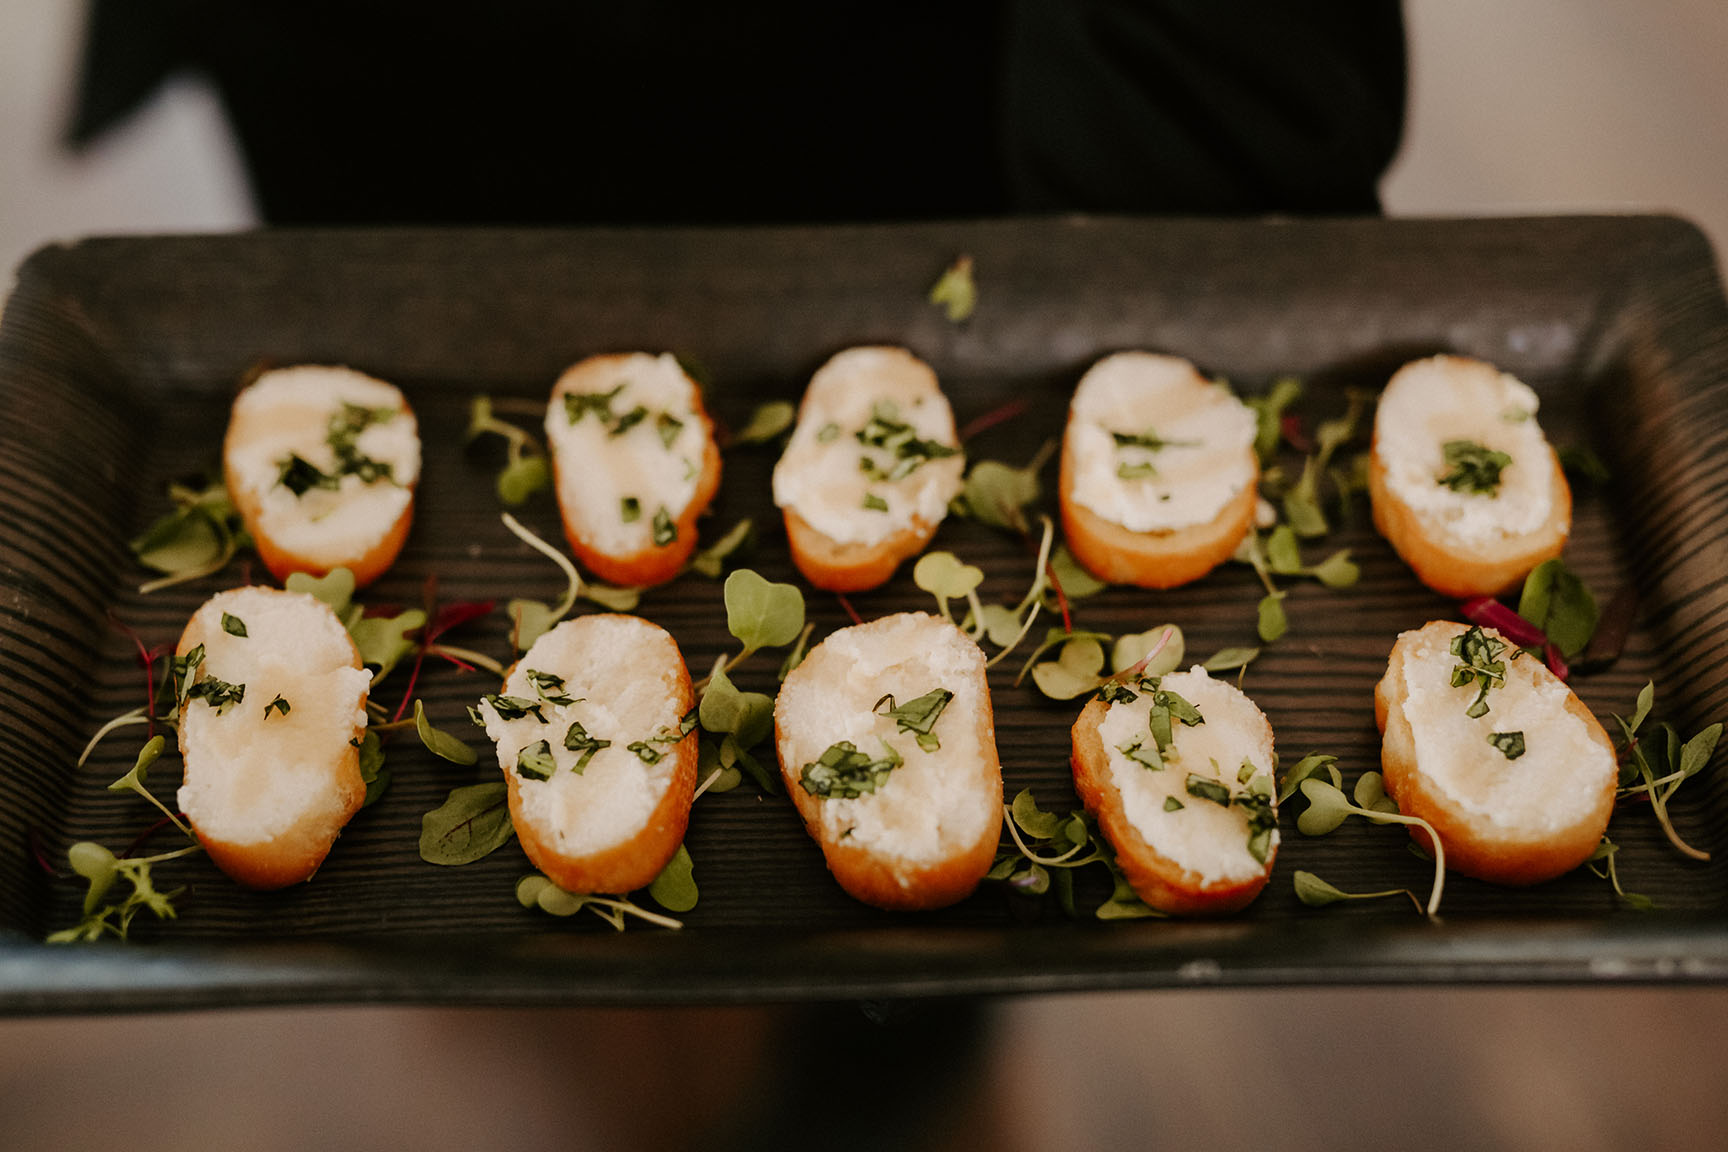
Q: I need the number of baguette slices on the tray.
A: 10